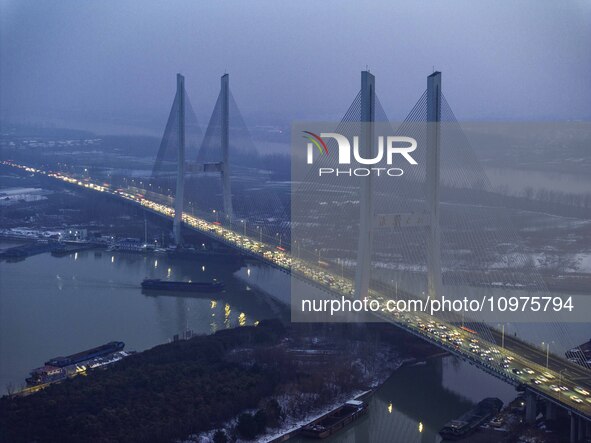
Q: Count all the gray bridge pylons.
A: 4